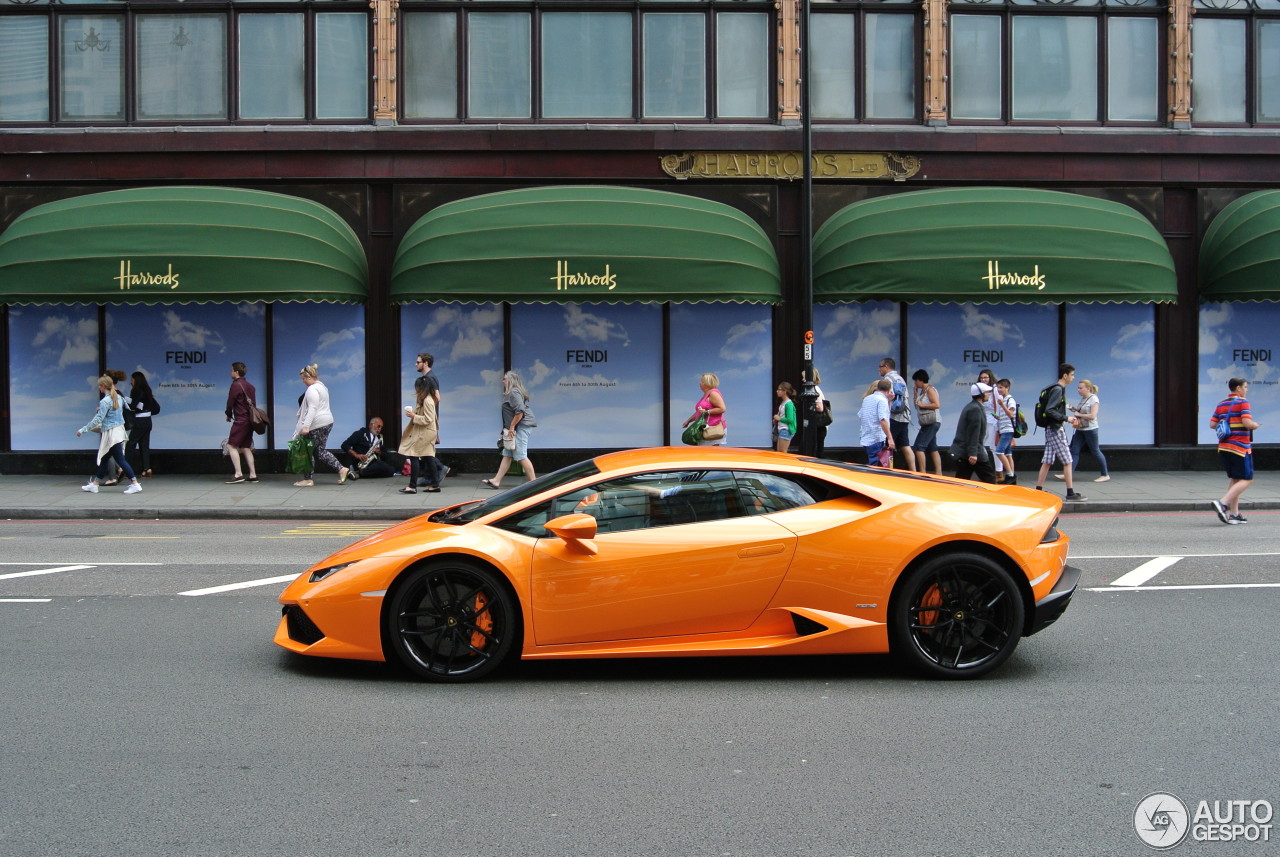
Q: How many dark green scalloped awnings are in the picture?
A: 4